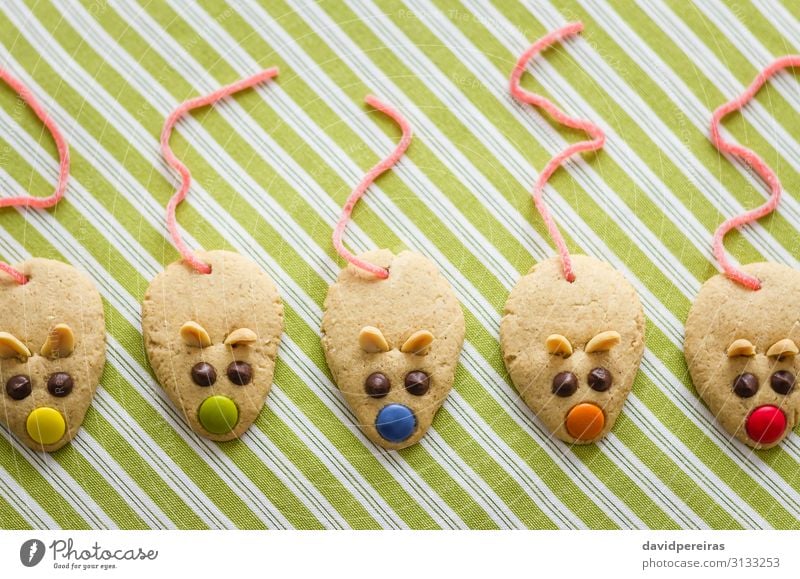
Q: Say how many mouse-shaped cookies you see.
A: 5